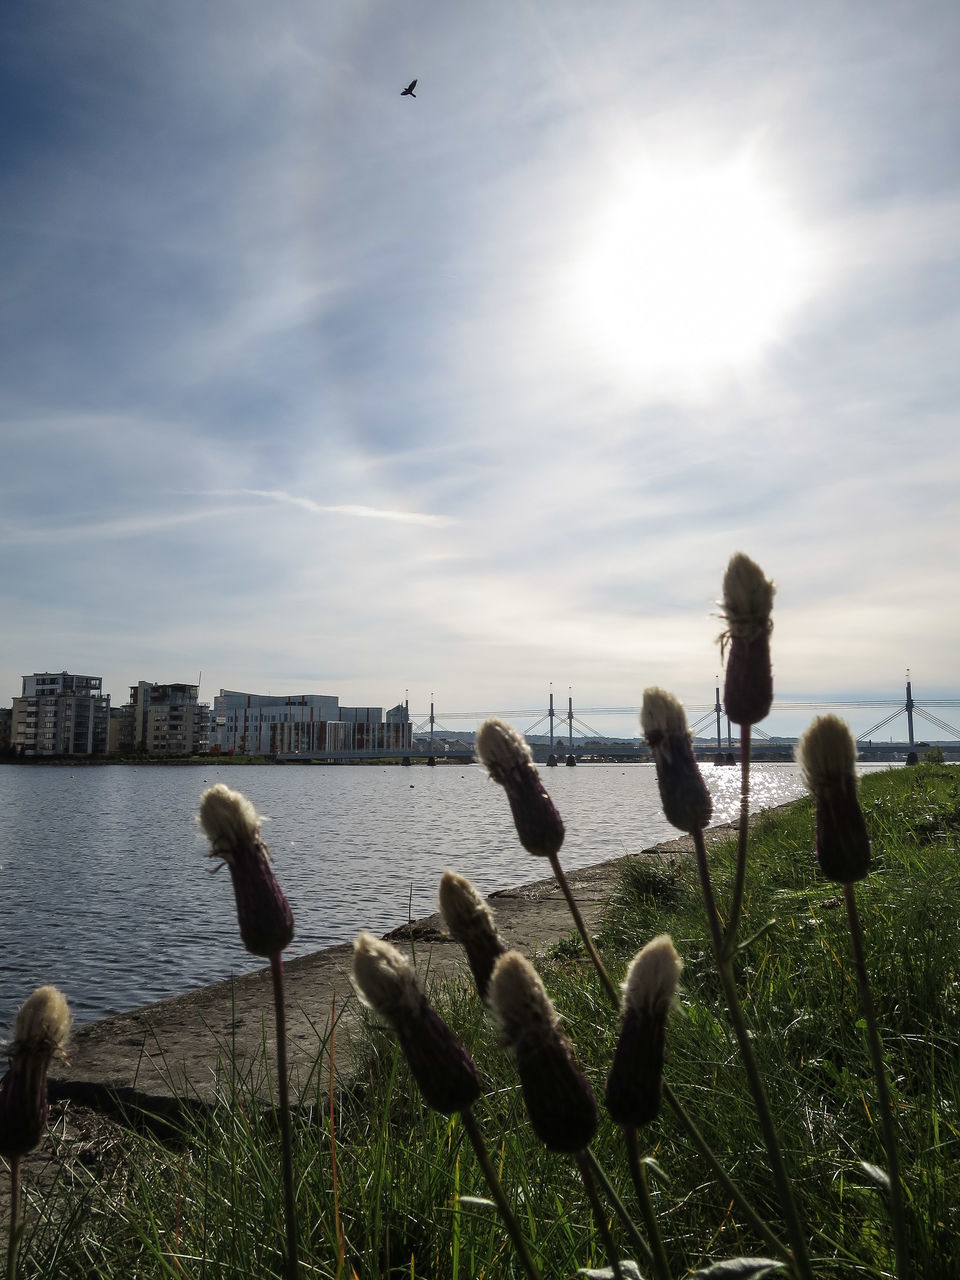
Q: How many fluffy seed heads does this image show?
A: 10